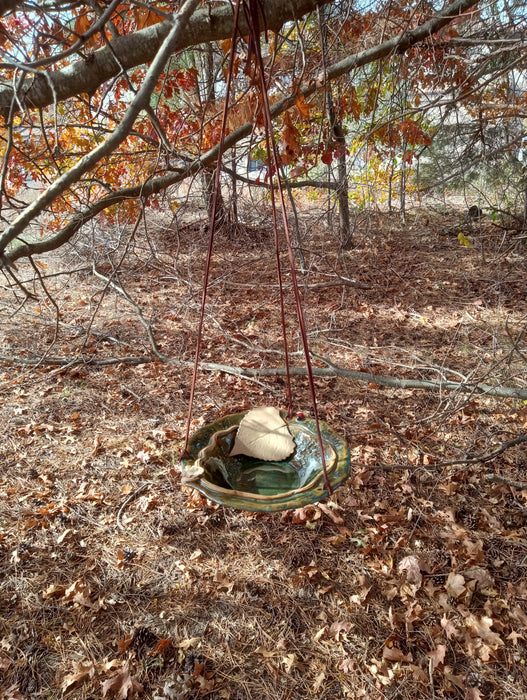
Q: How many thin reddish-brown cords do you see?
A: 3